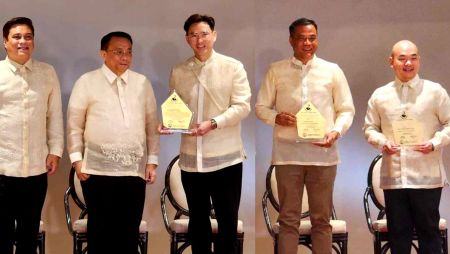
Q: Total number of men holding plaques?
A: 3